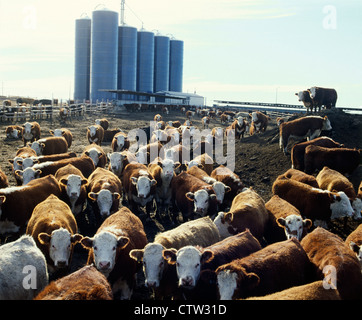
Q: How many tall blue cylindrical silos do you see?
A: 6